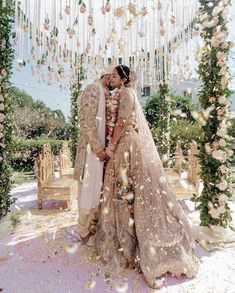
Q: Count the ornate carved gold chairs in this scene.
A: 4